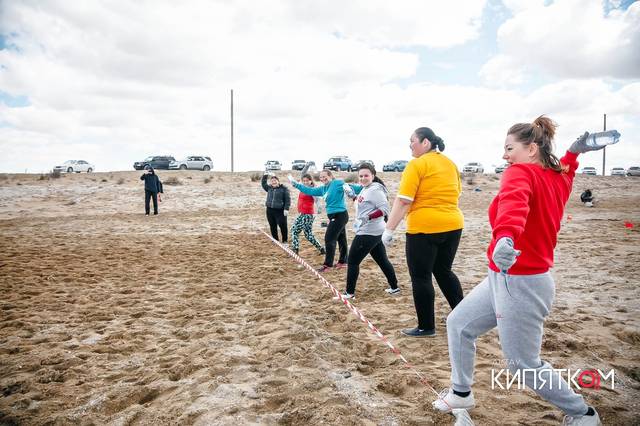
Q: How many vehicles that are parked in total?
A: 13